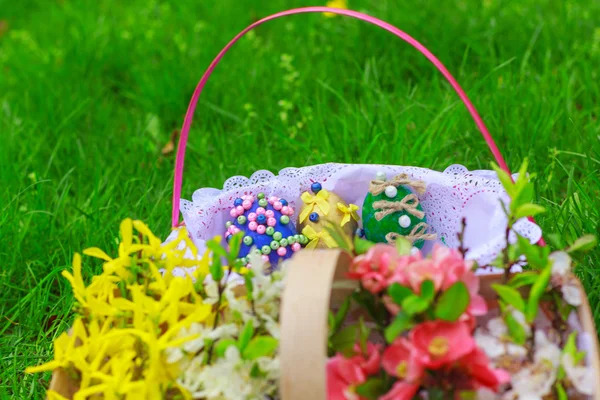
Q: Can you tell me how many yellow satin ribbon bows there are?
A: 3